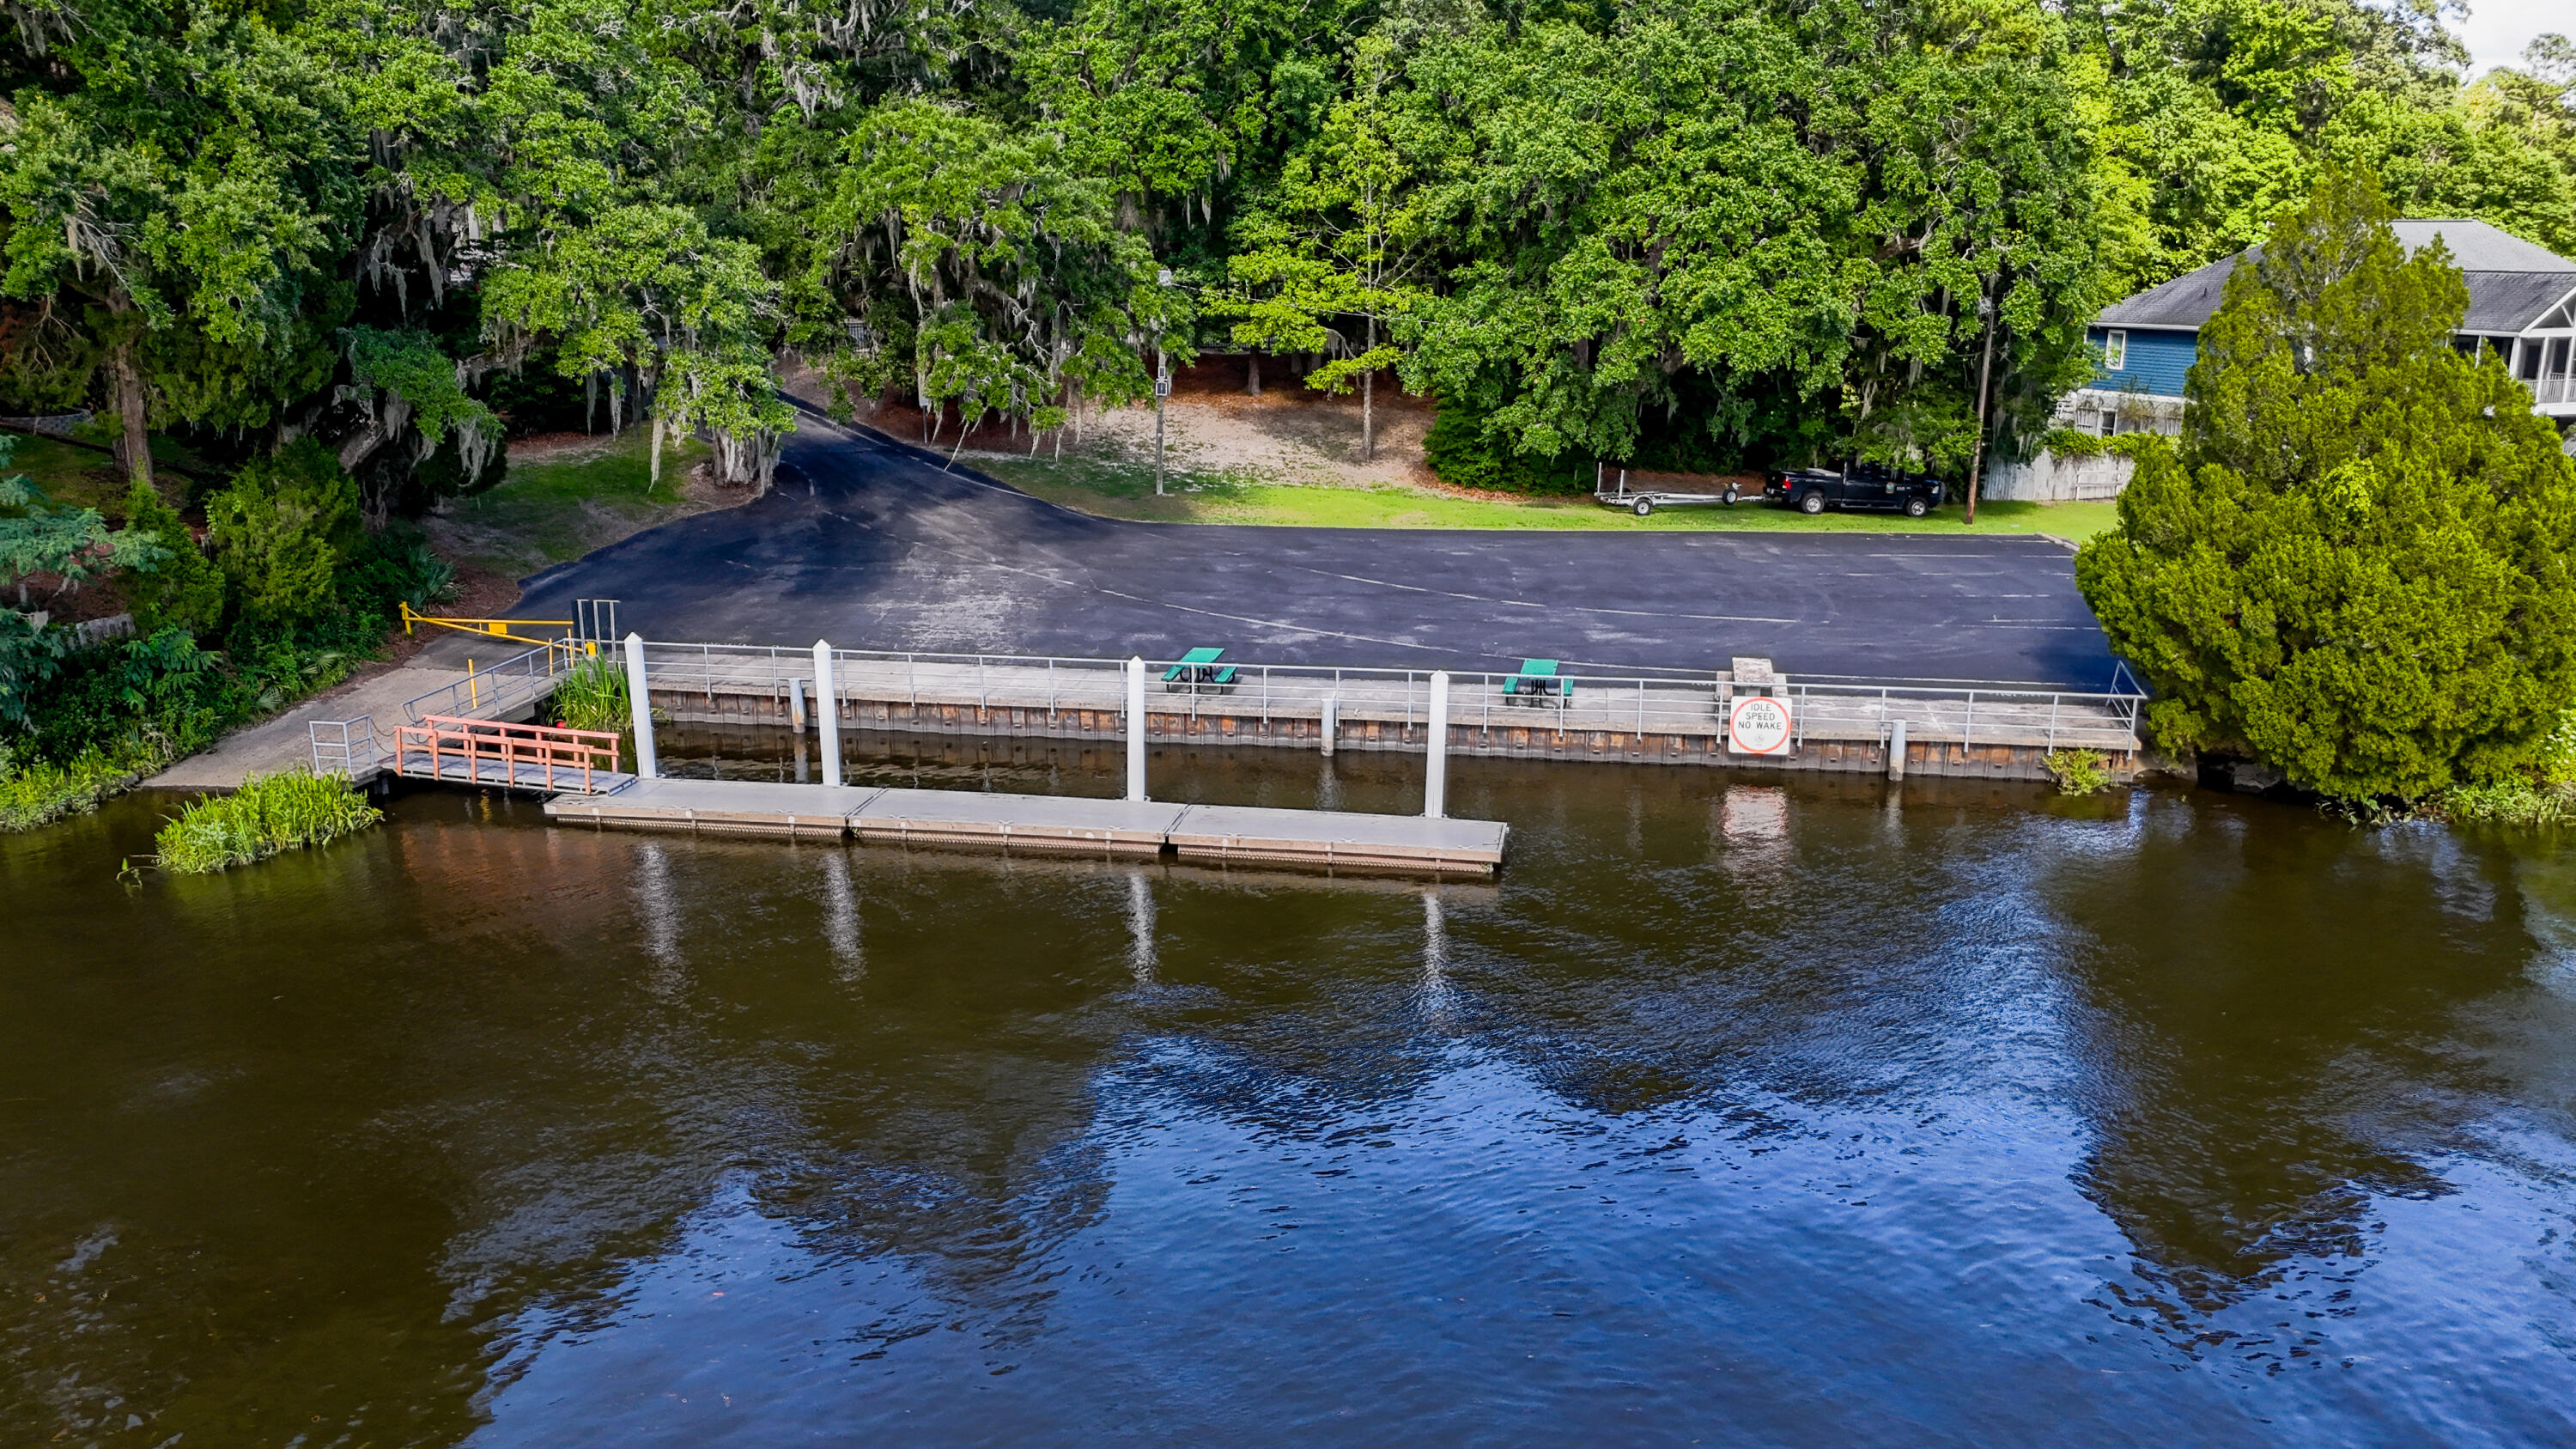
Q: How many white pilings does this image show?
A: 4